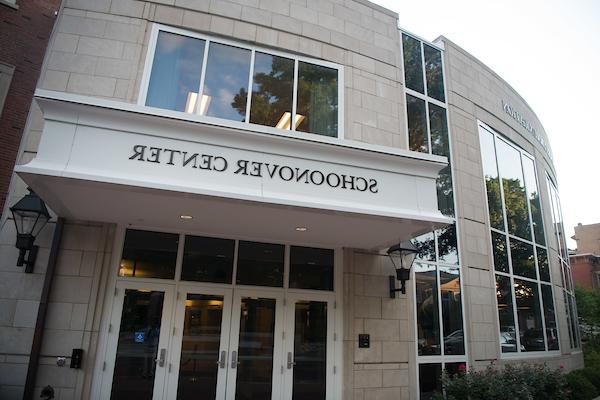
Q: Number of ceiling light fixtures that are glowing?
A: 4